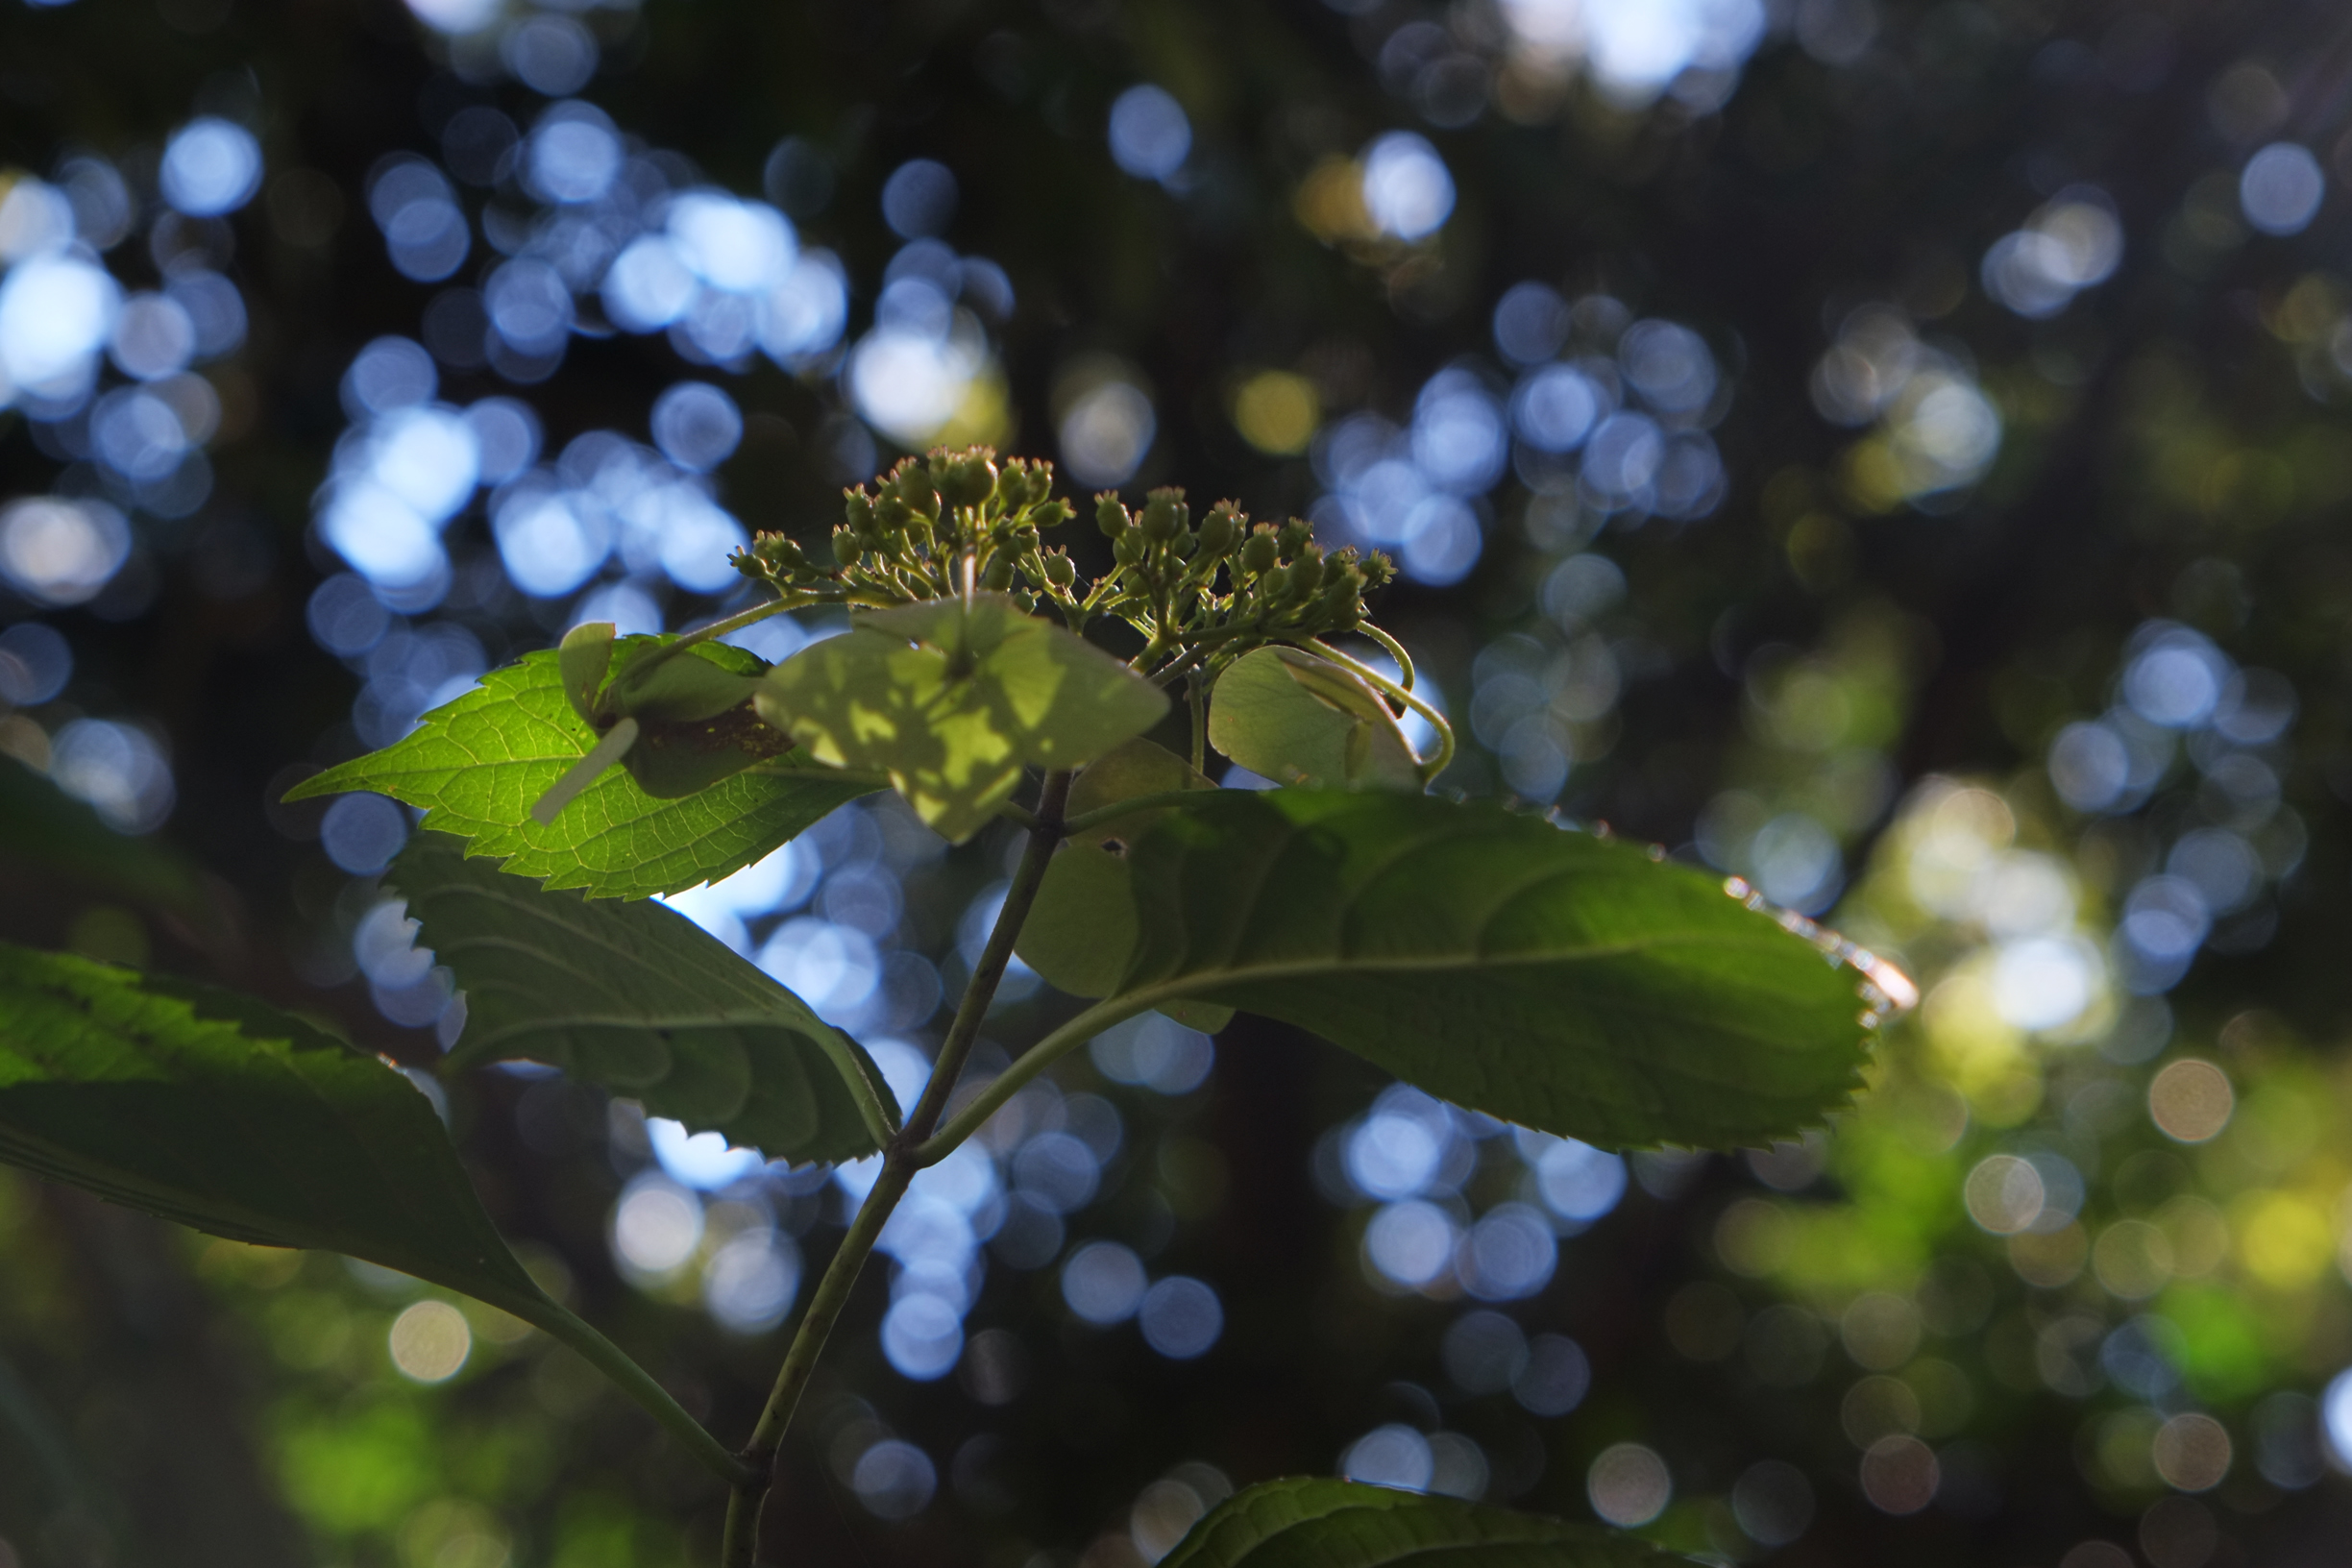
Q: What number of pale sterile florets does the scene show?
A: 4